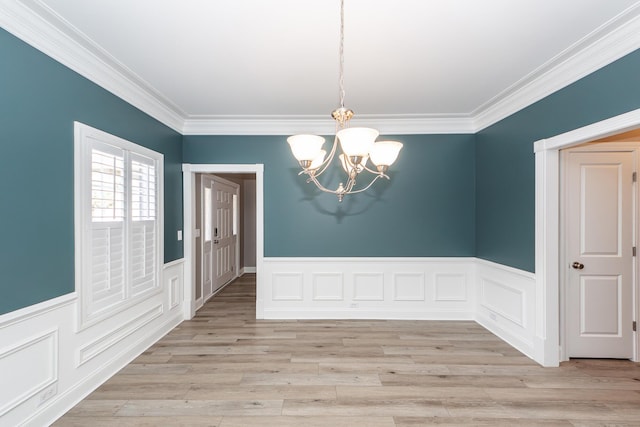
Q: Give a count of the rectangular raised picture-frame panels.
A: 9